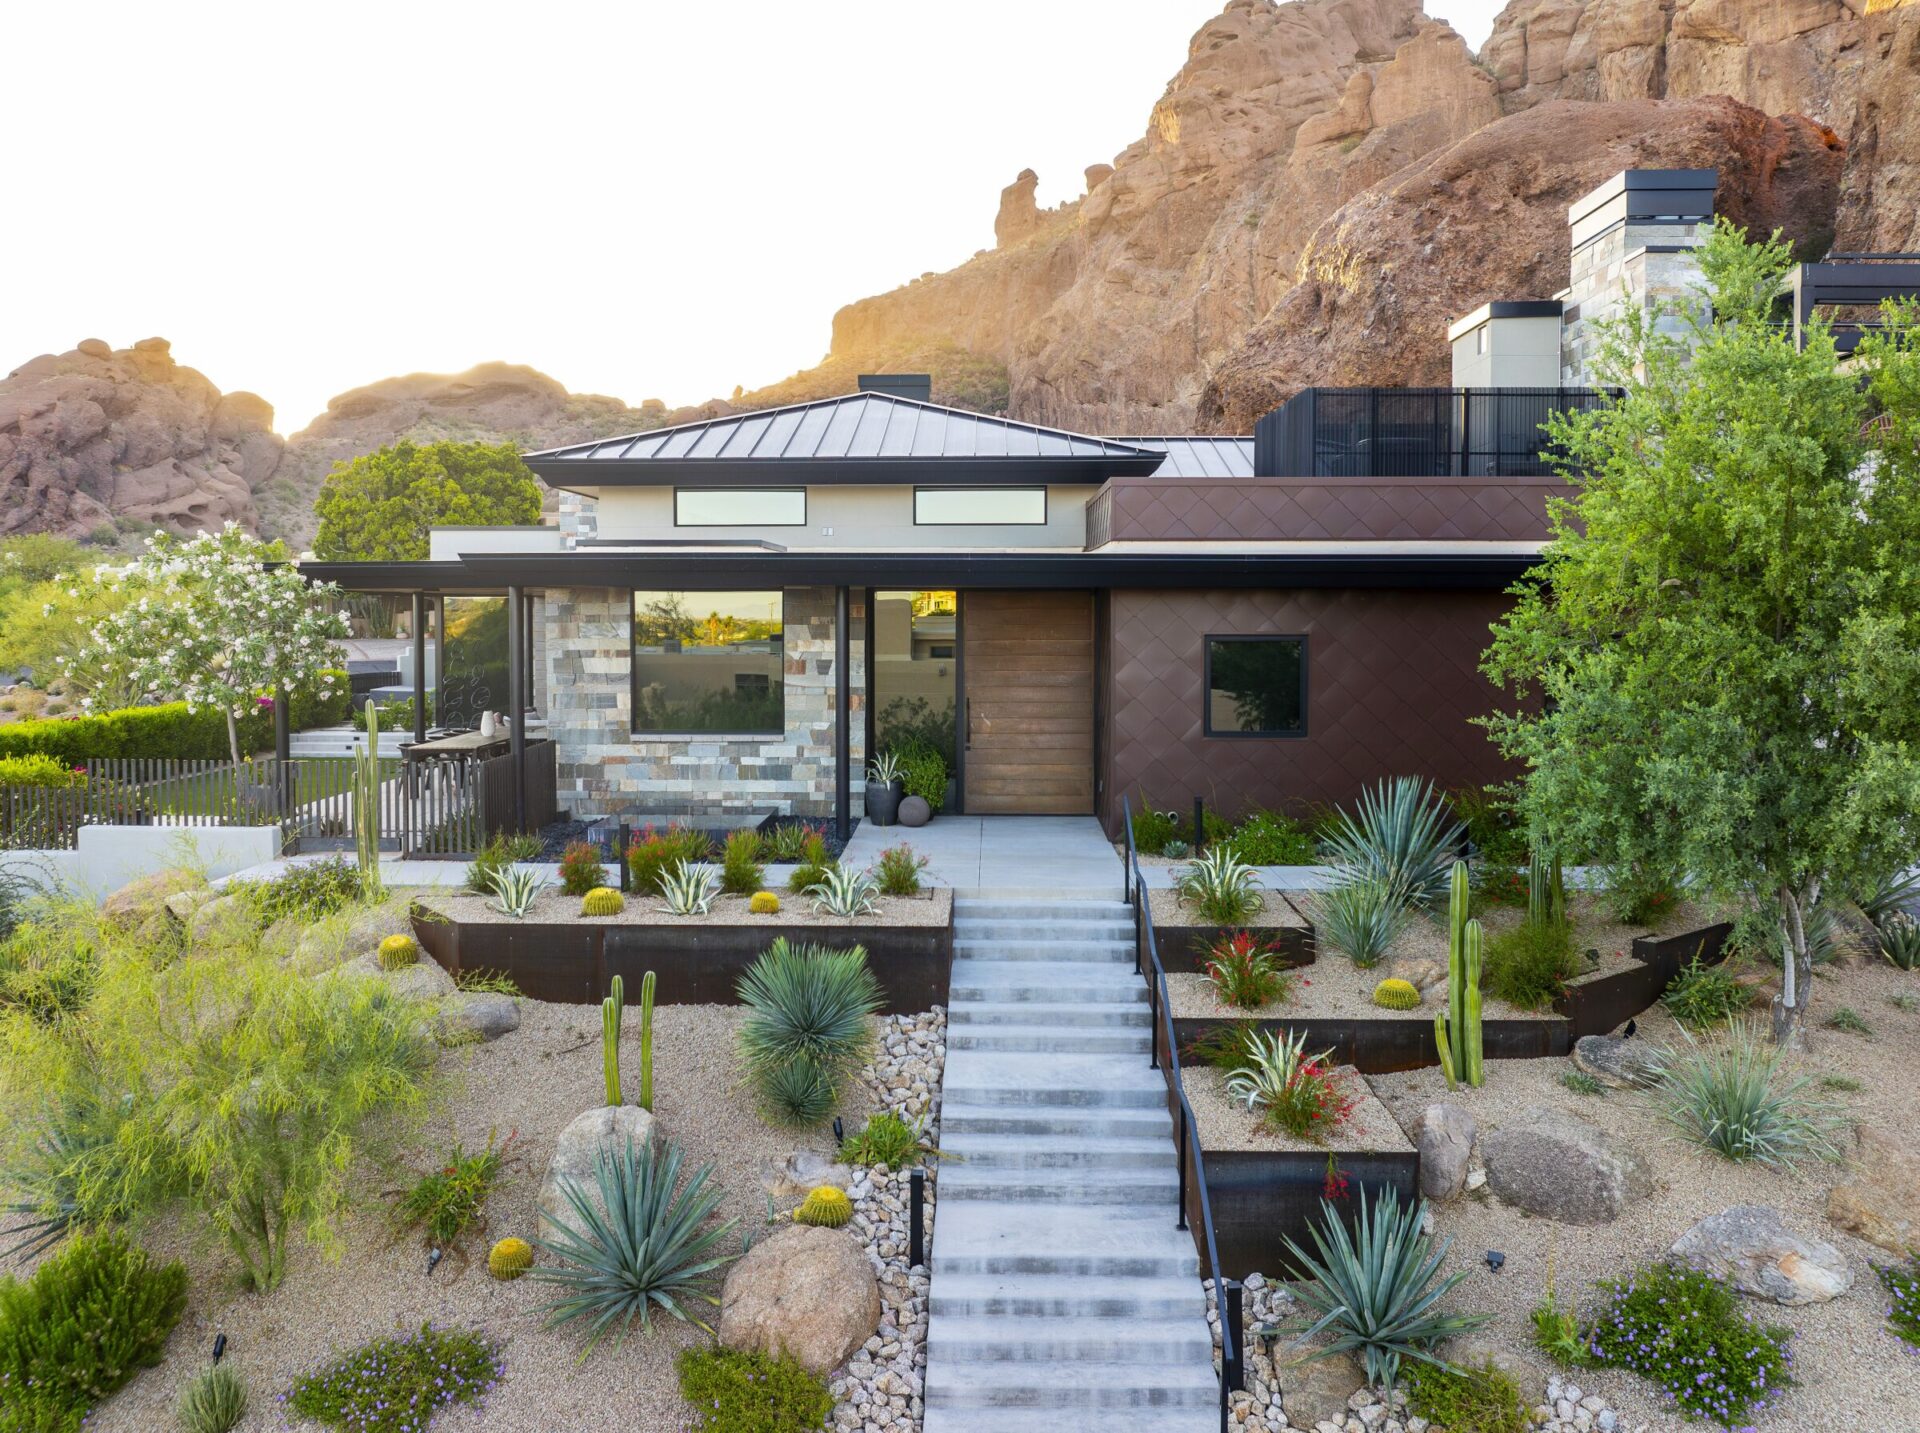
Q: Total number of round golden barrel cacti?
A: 6